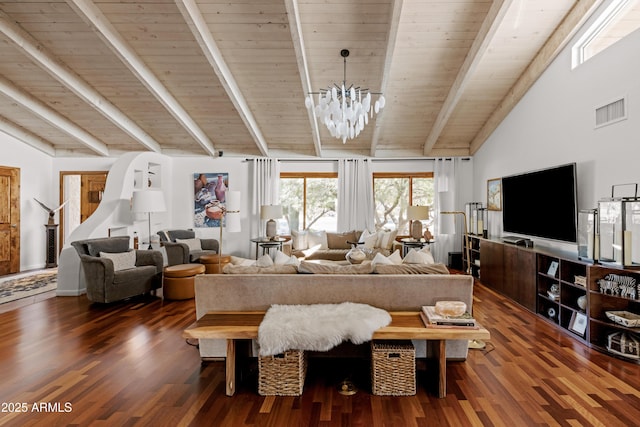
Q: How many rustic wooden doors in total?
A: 2